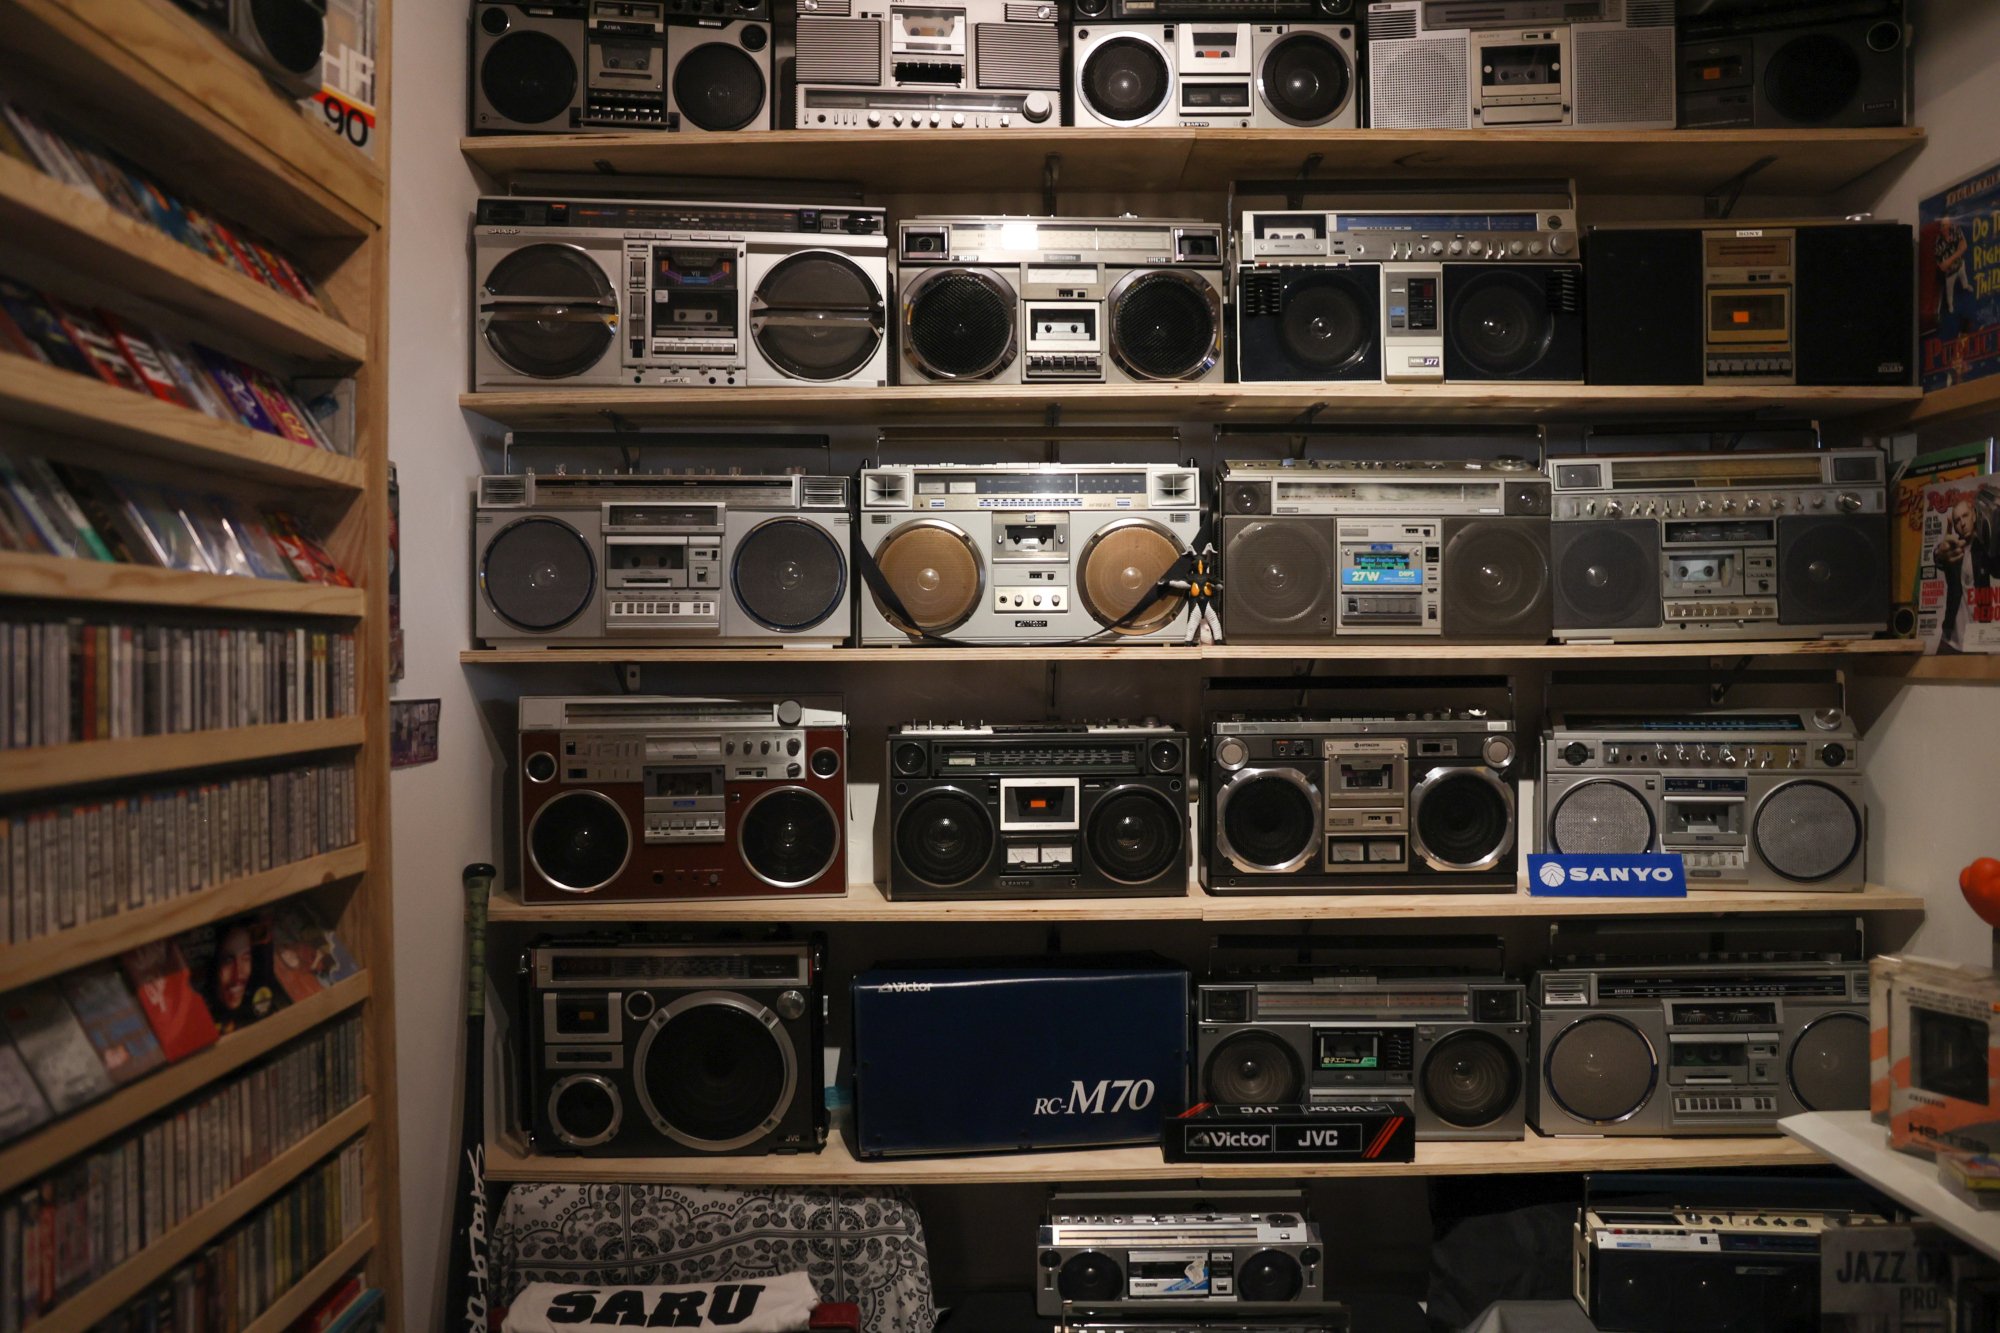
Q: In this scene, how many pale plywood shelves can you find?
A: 5